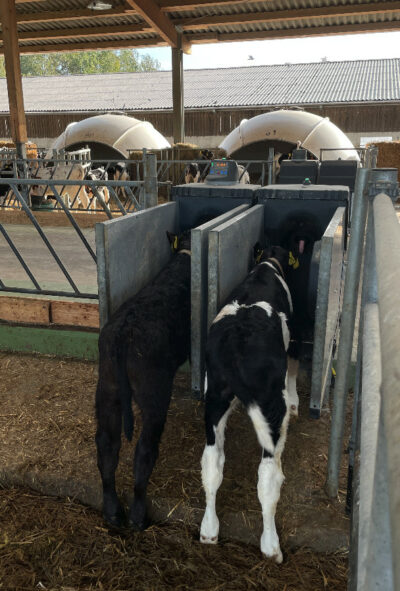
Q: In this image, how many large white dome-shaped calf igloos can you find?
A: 2